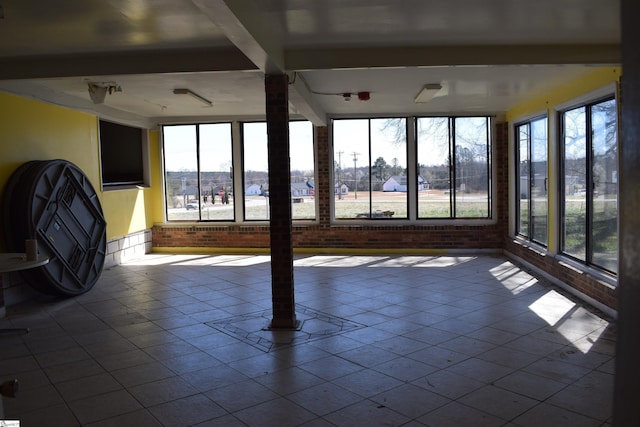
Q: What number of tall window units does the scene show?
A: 6